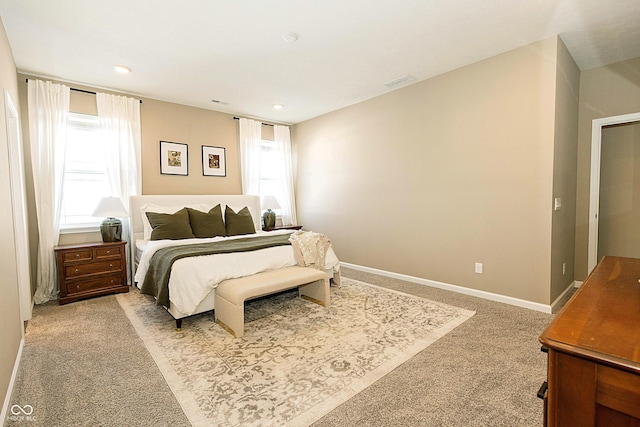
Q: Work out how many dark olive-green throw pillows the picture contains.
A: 3